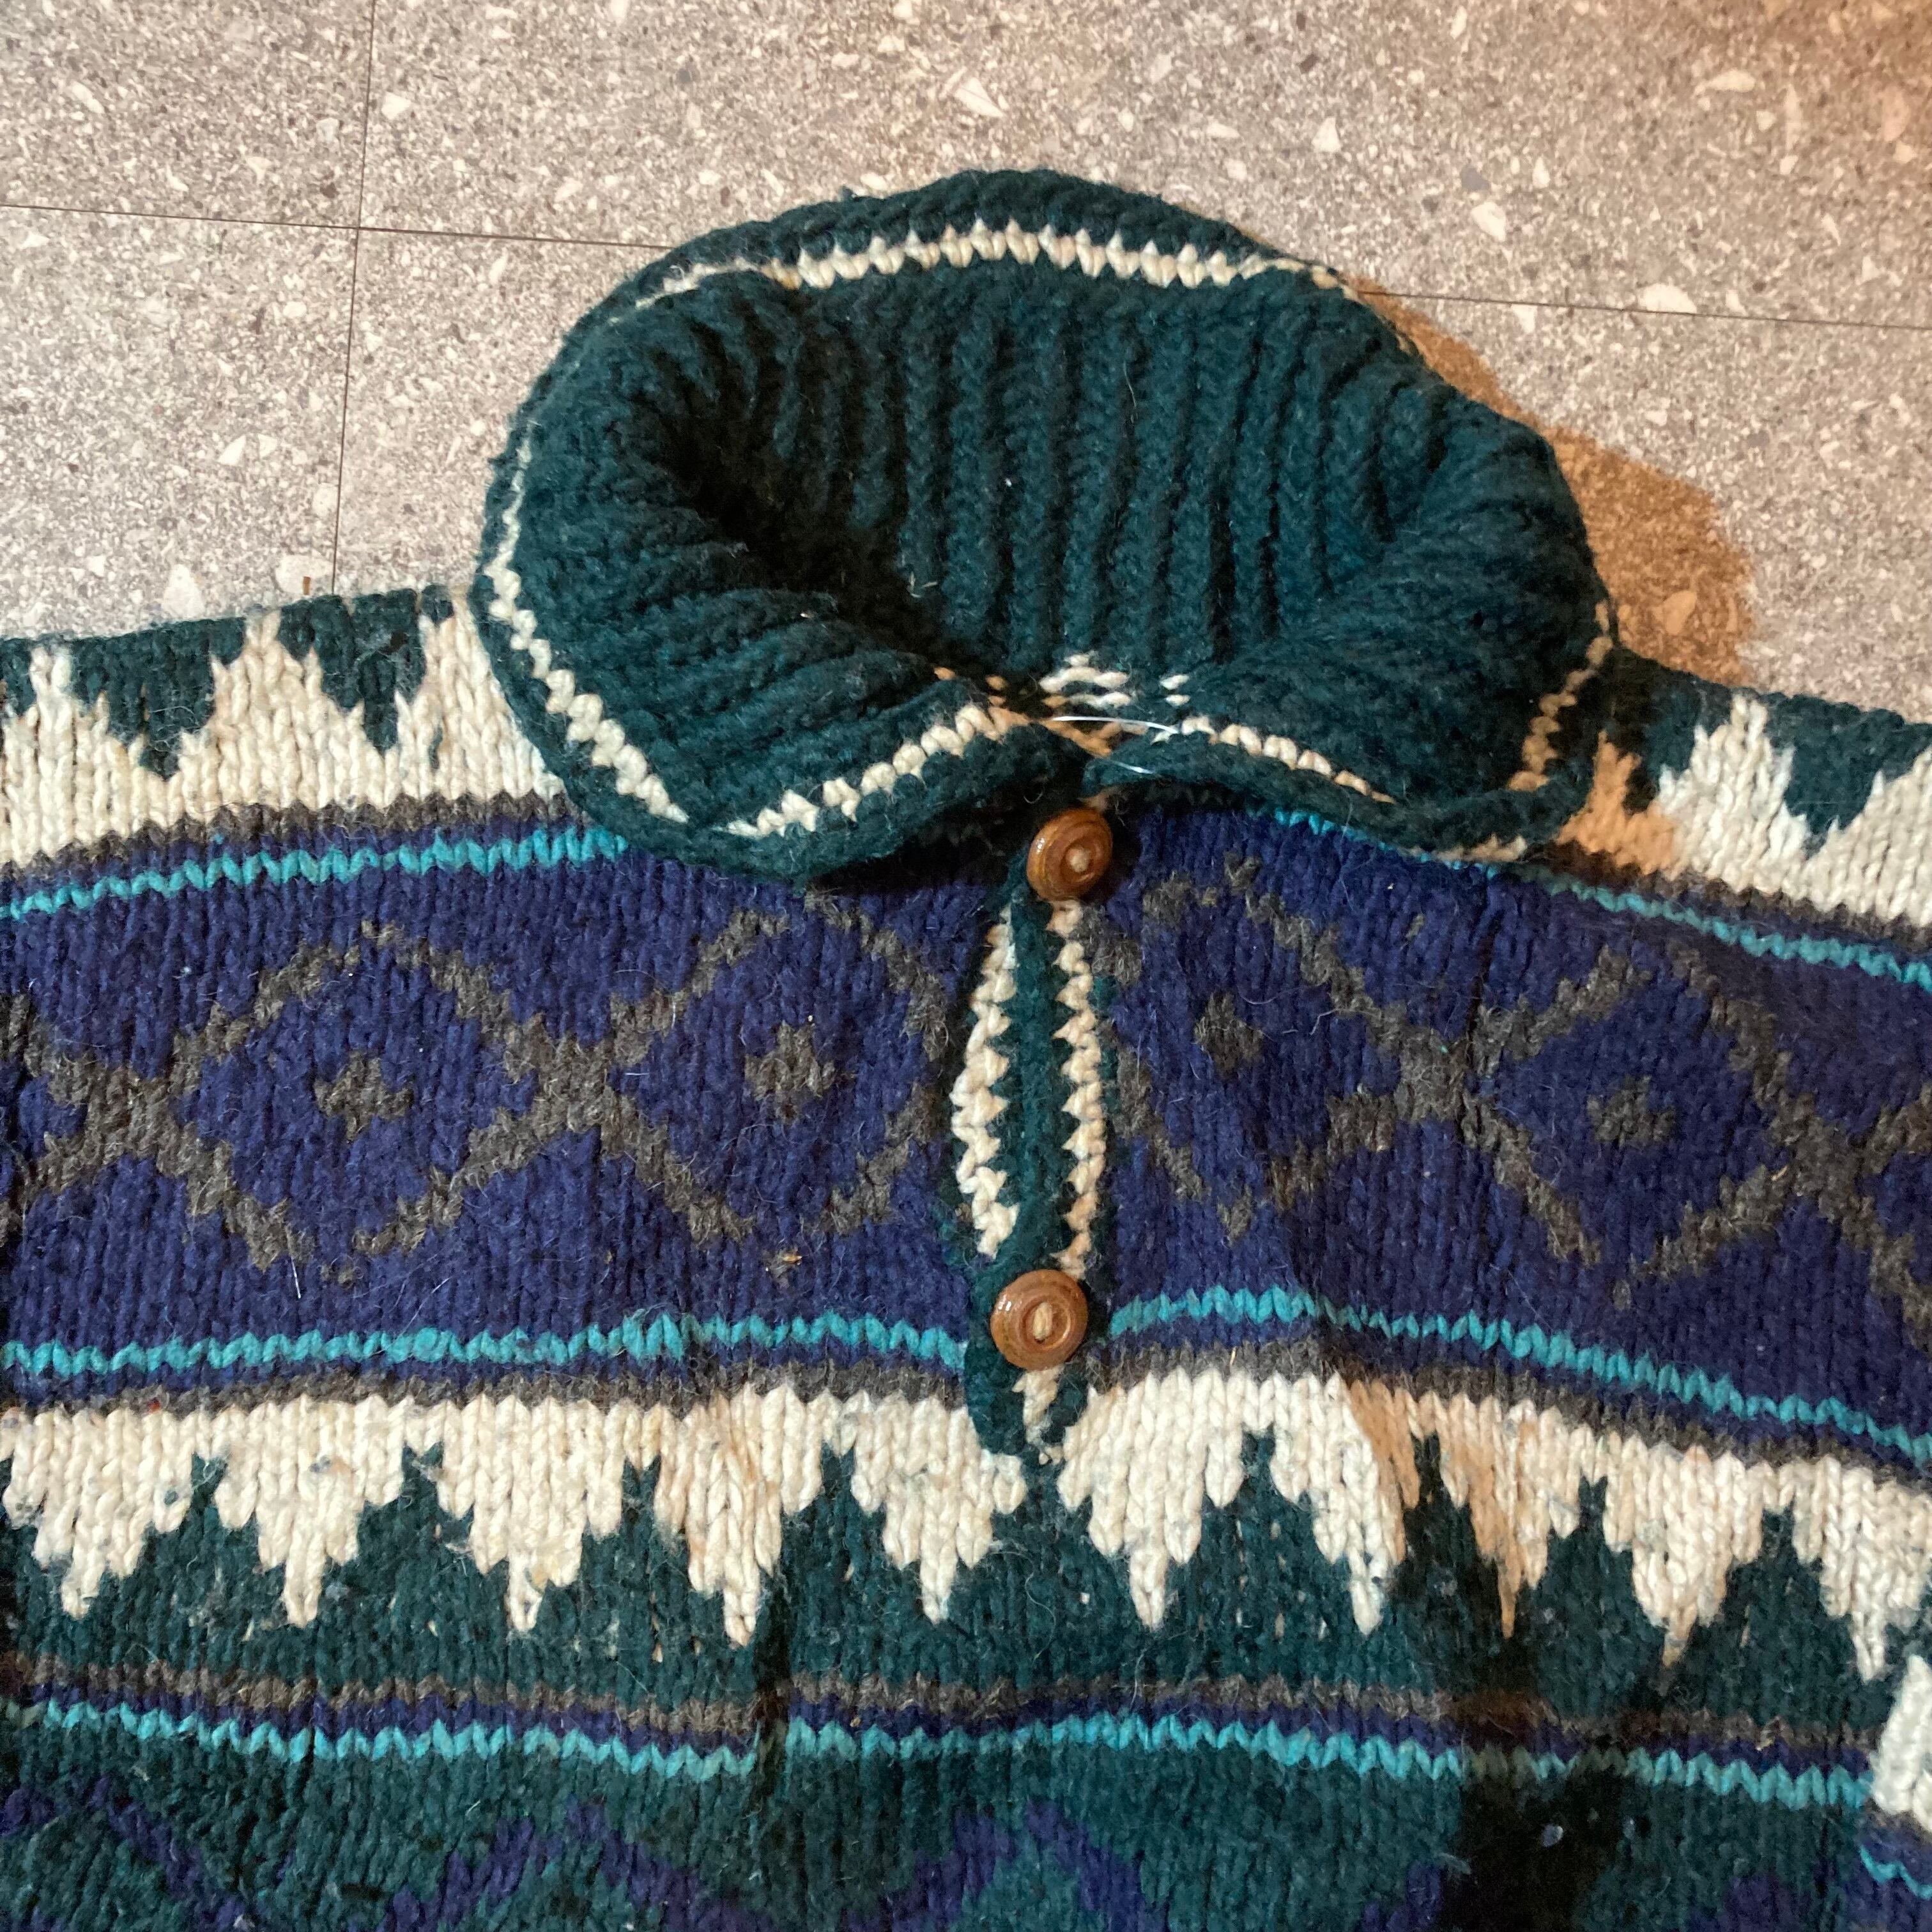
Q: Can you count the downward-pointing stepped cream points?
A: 10